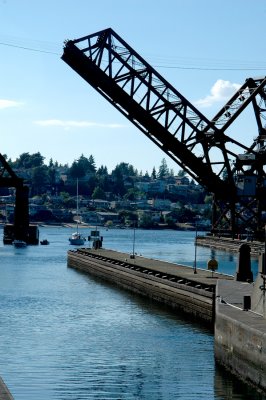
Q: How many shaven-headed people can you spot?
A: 0